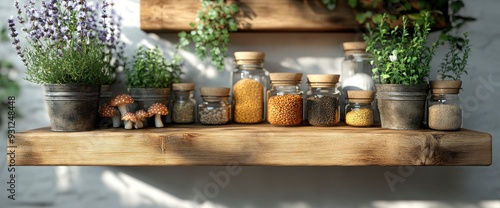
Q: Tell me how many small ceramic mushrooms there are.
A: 5